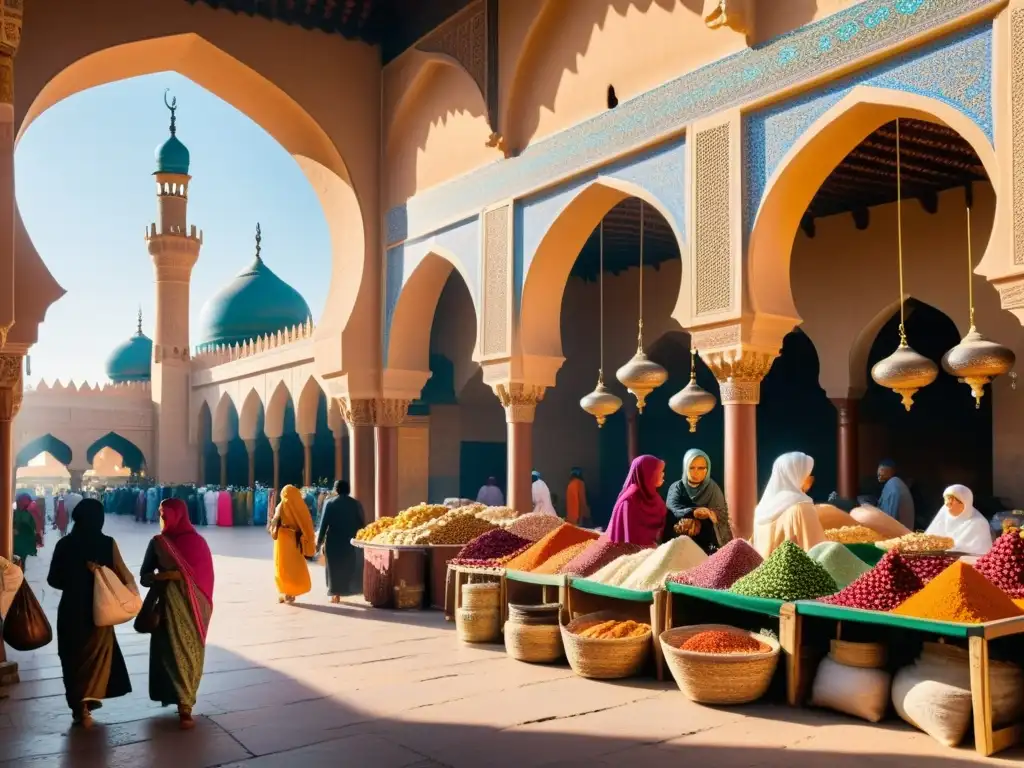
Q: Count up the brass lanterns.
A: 5